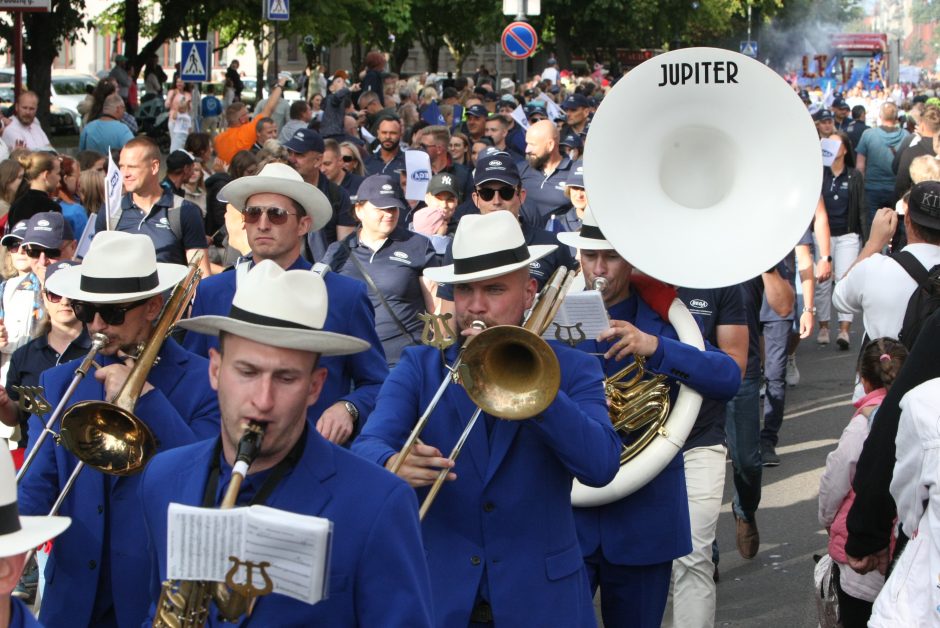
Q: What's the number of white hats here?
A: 6